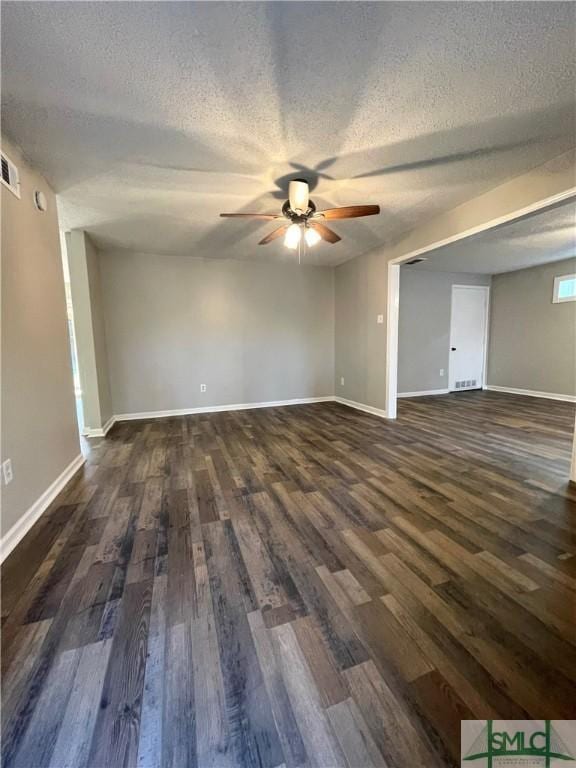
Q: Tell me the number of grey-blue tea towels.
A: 0